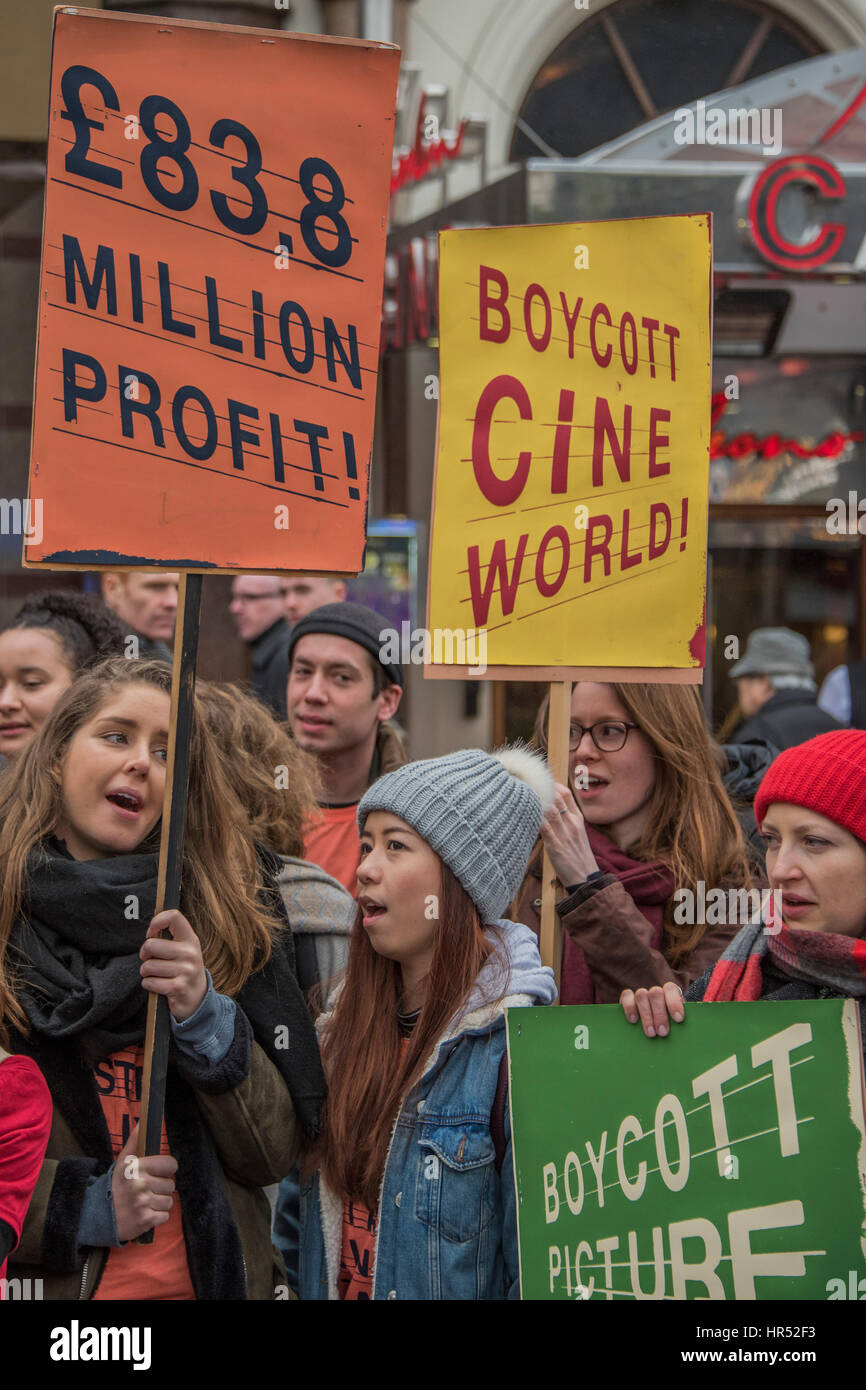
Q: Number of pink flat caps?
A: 0